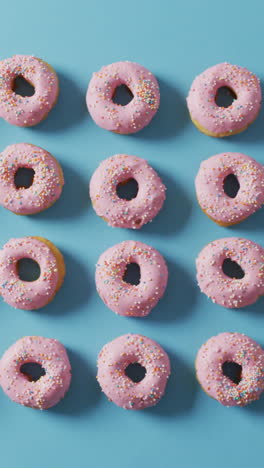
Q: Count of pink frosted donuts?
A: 12